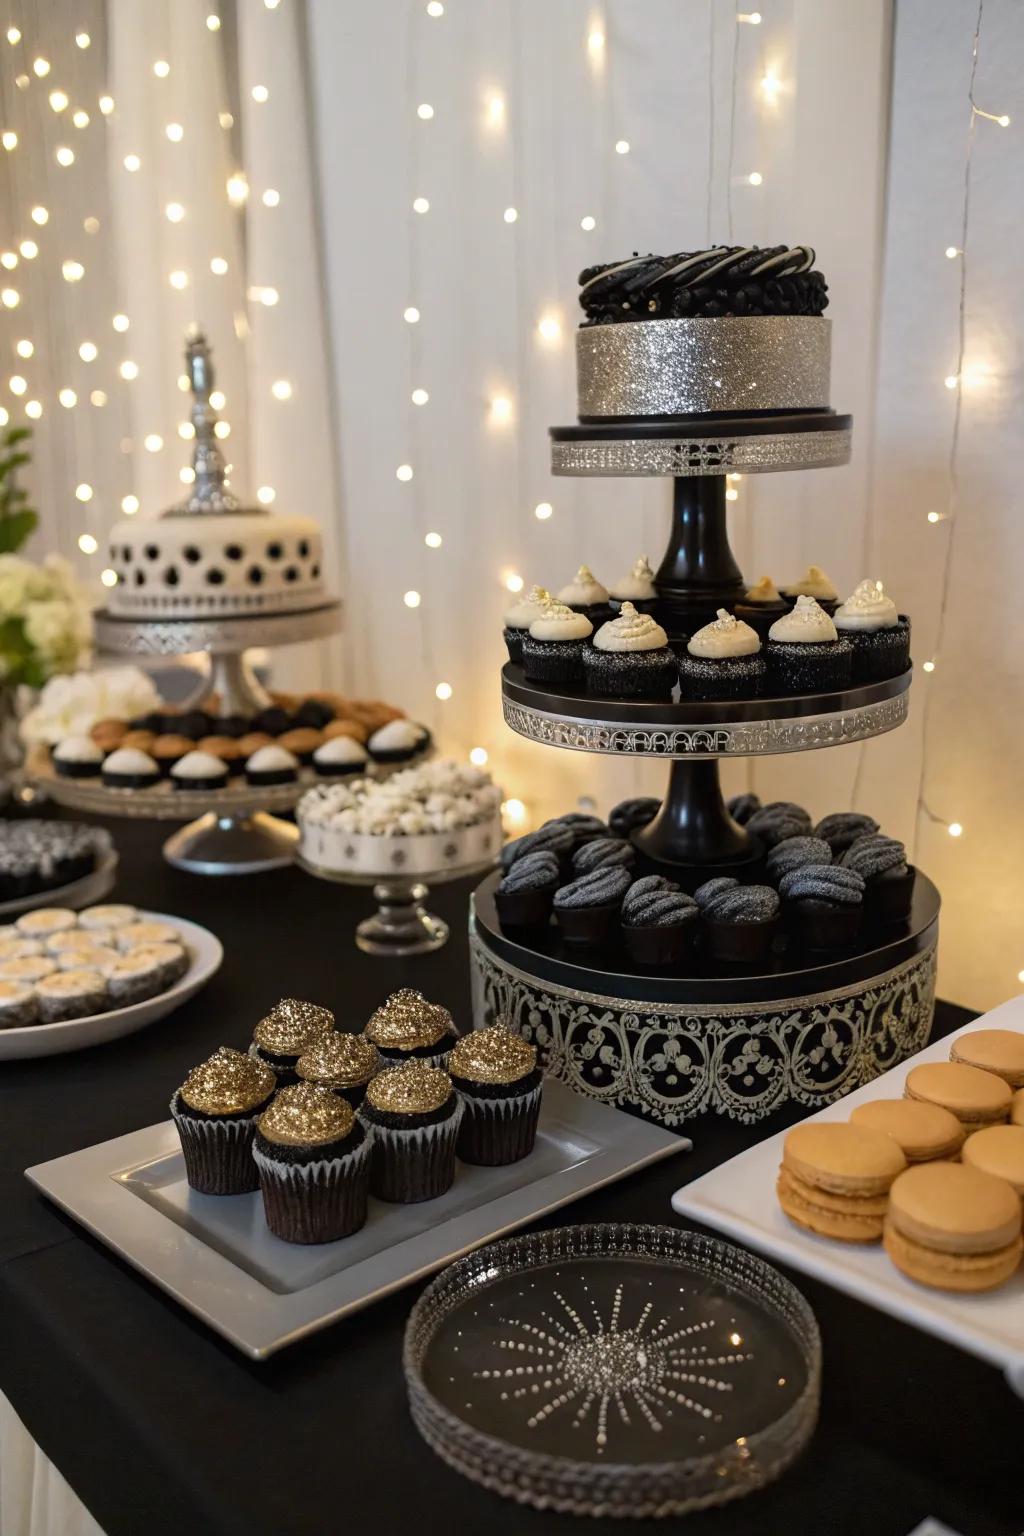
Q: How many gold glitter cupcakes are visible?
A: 7